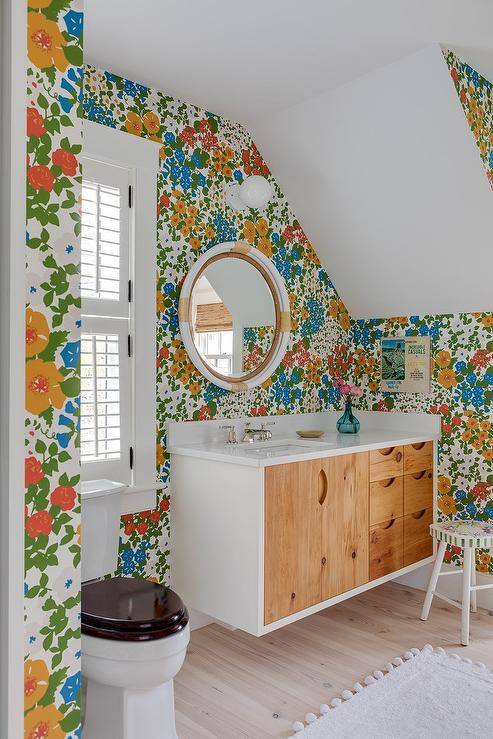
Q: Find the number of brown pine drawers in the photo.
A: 6